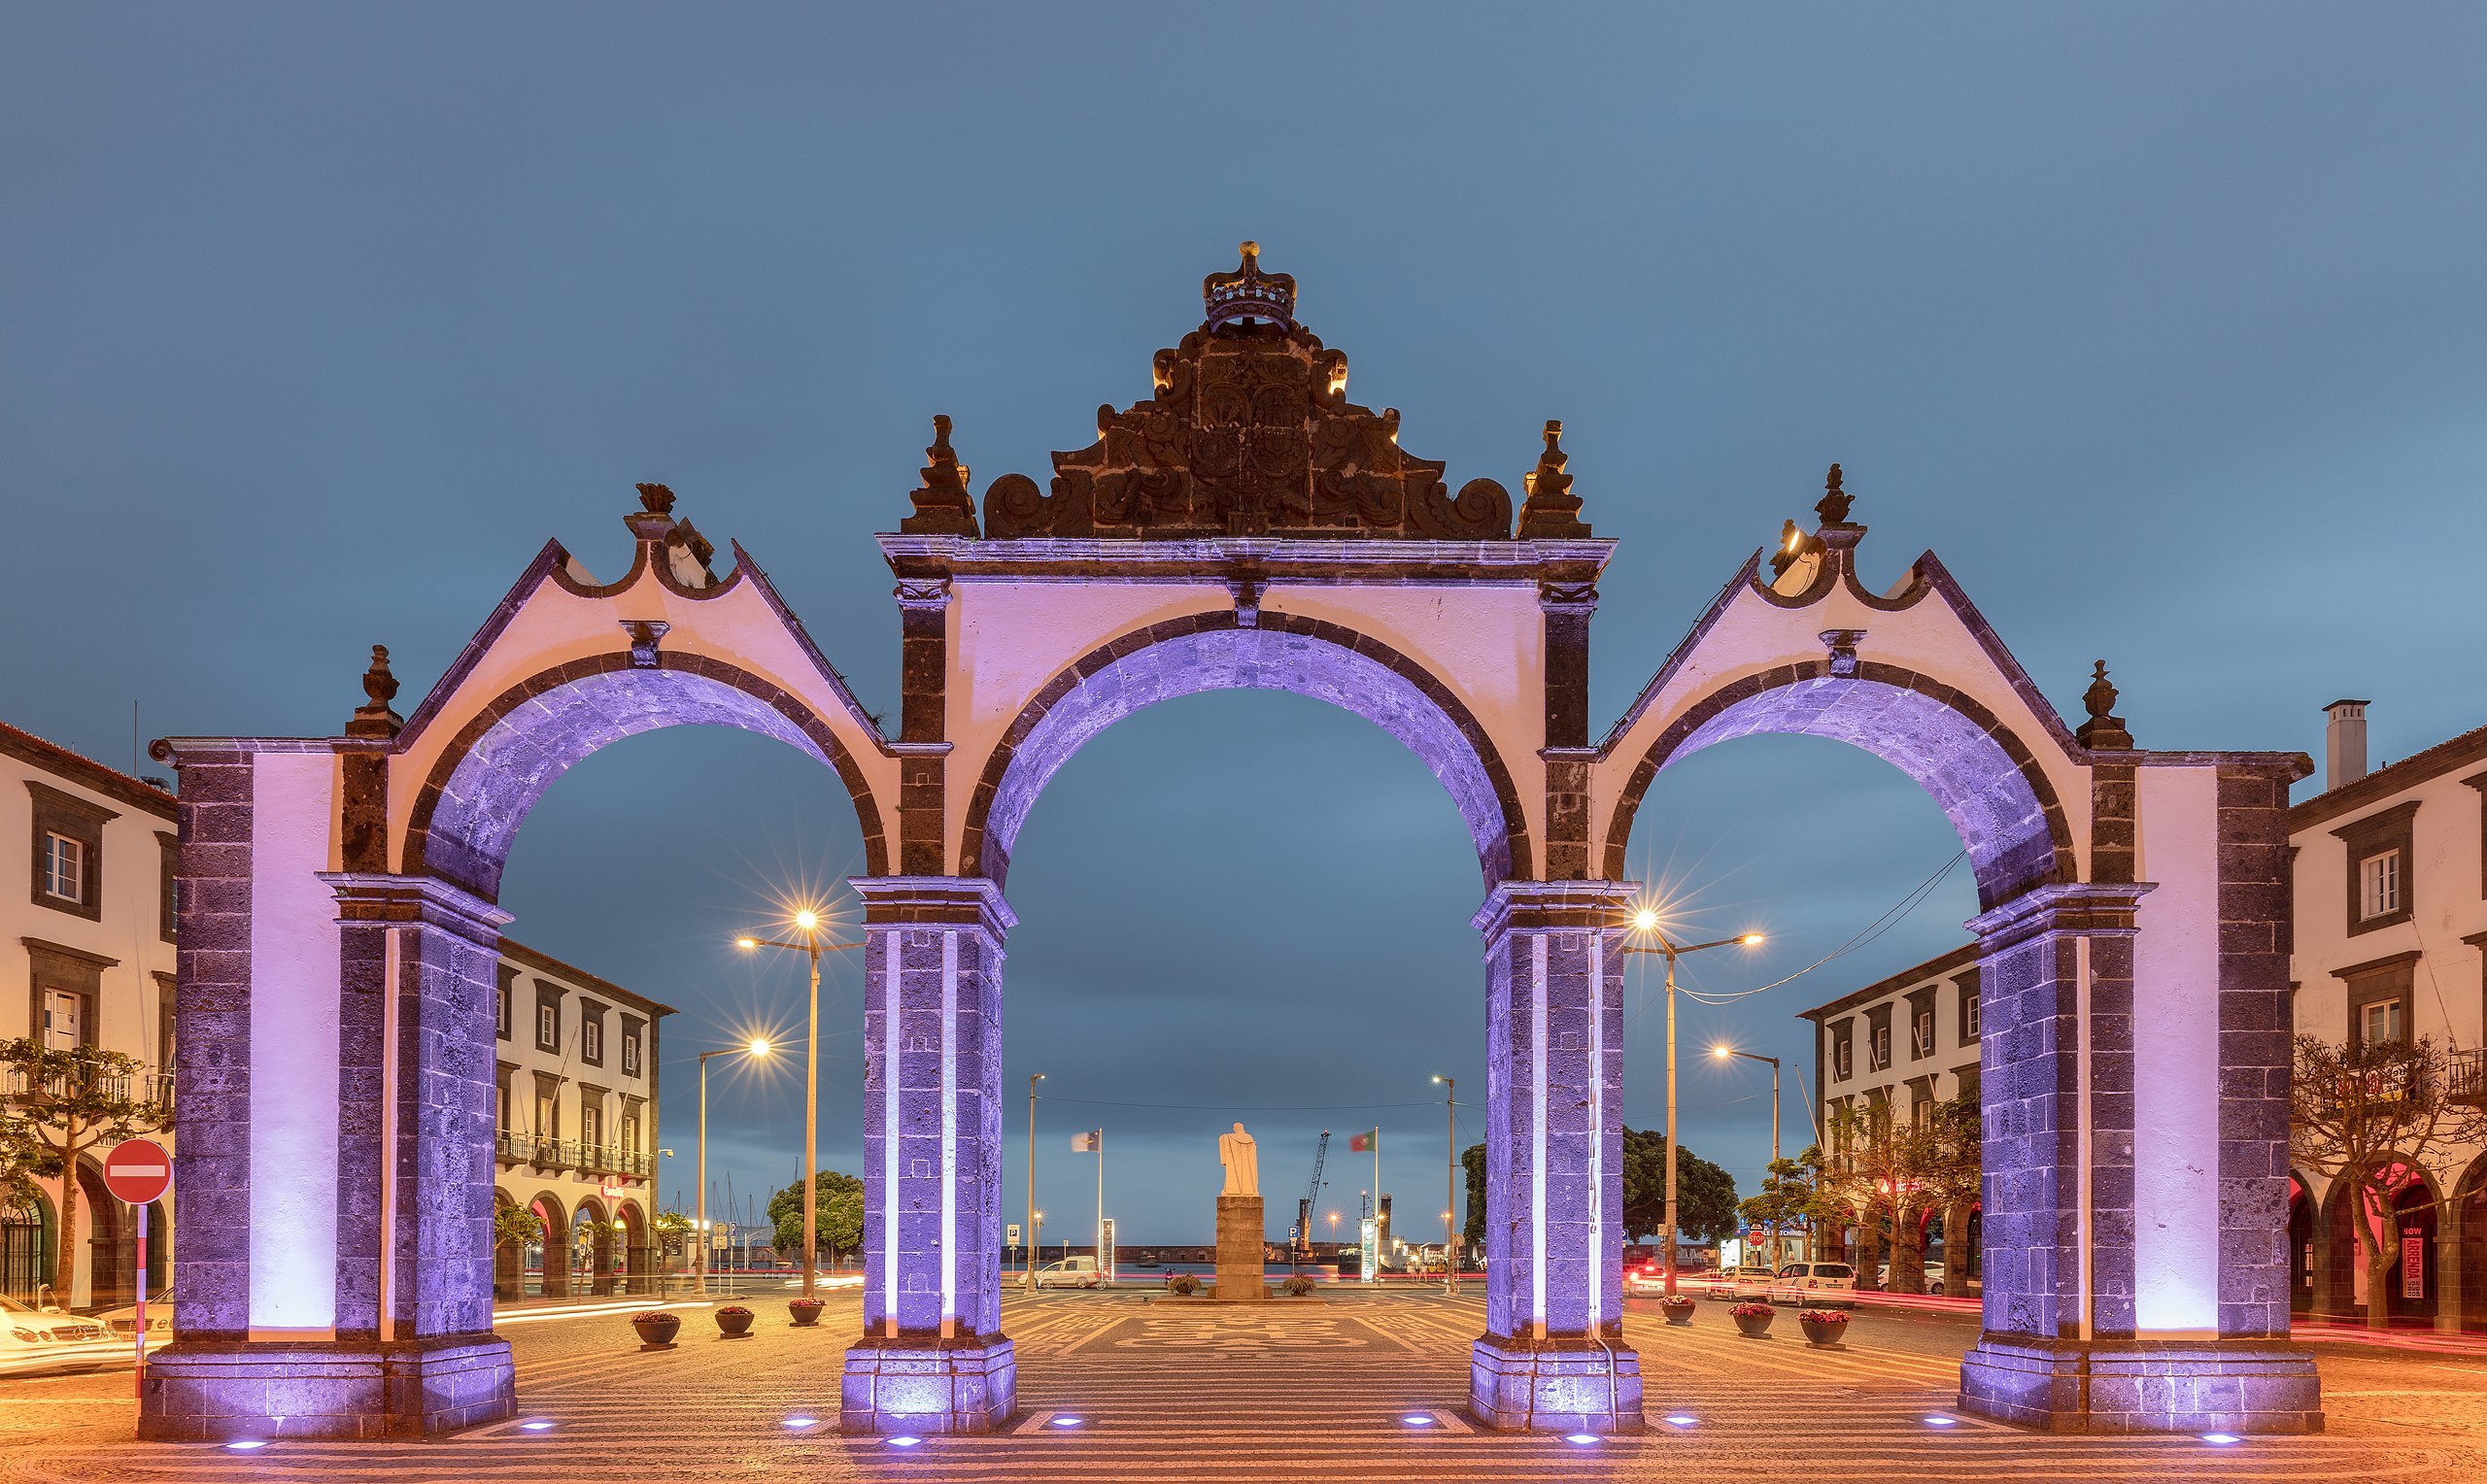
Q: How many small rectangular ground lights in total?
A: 10